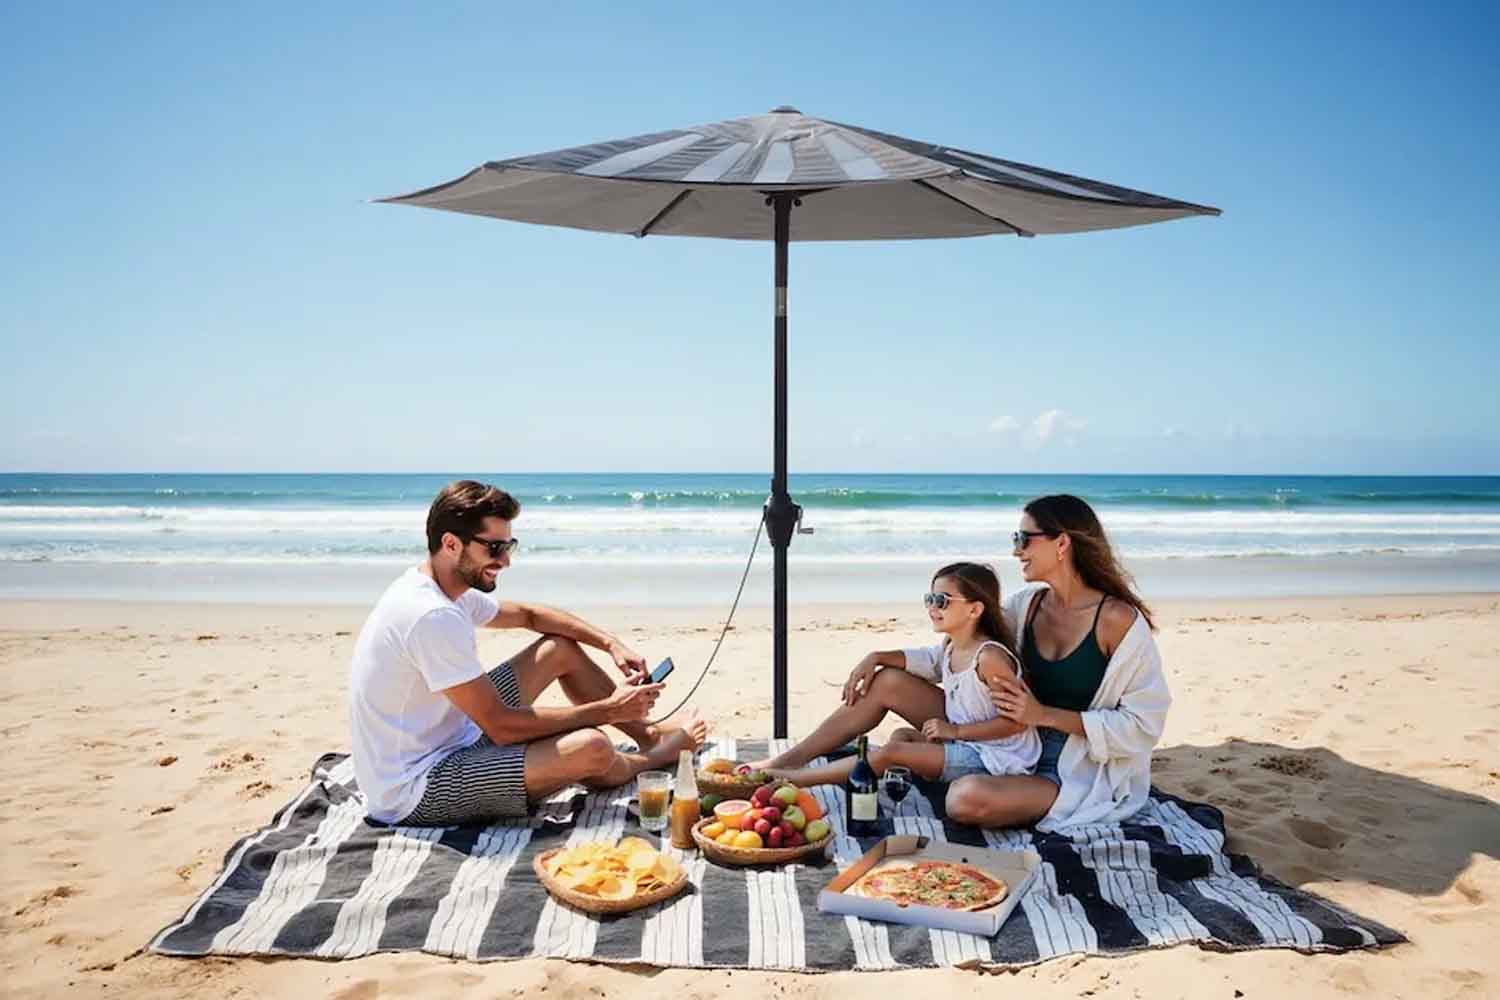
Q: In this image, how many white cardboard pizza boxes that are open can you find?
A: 1